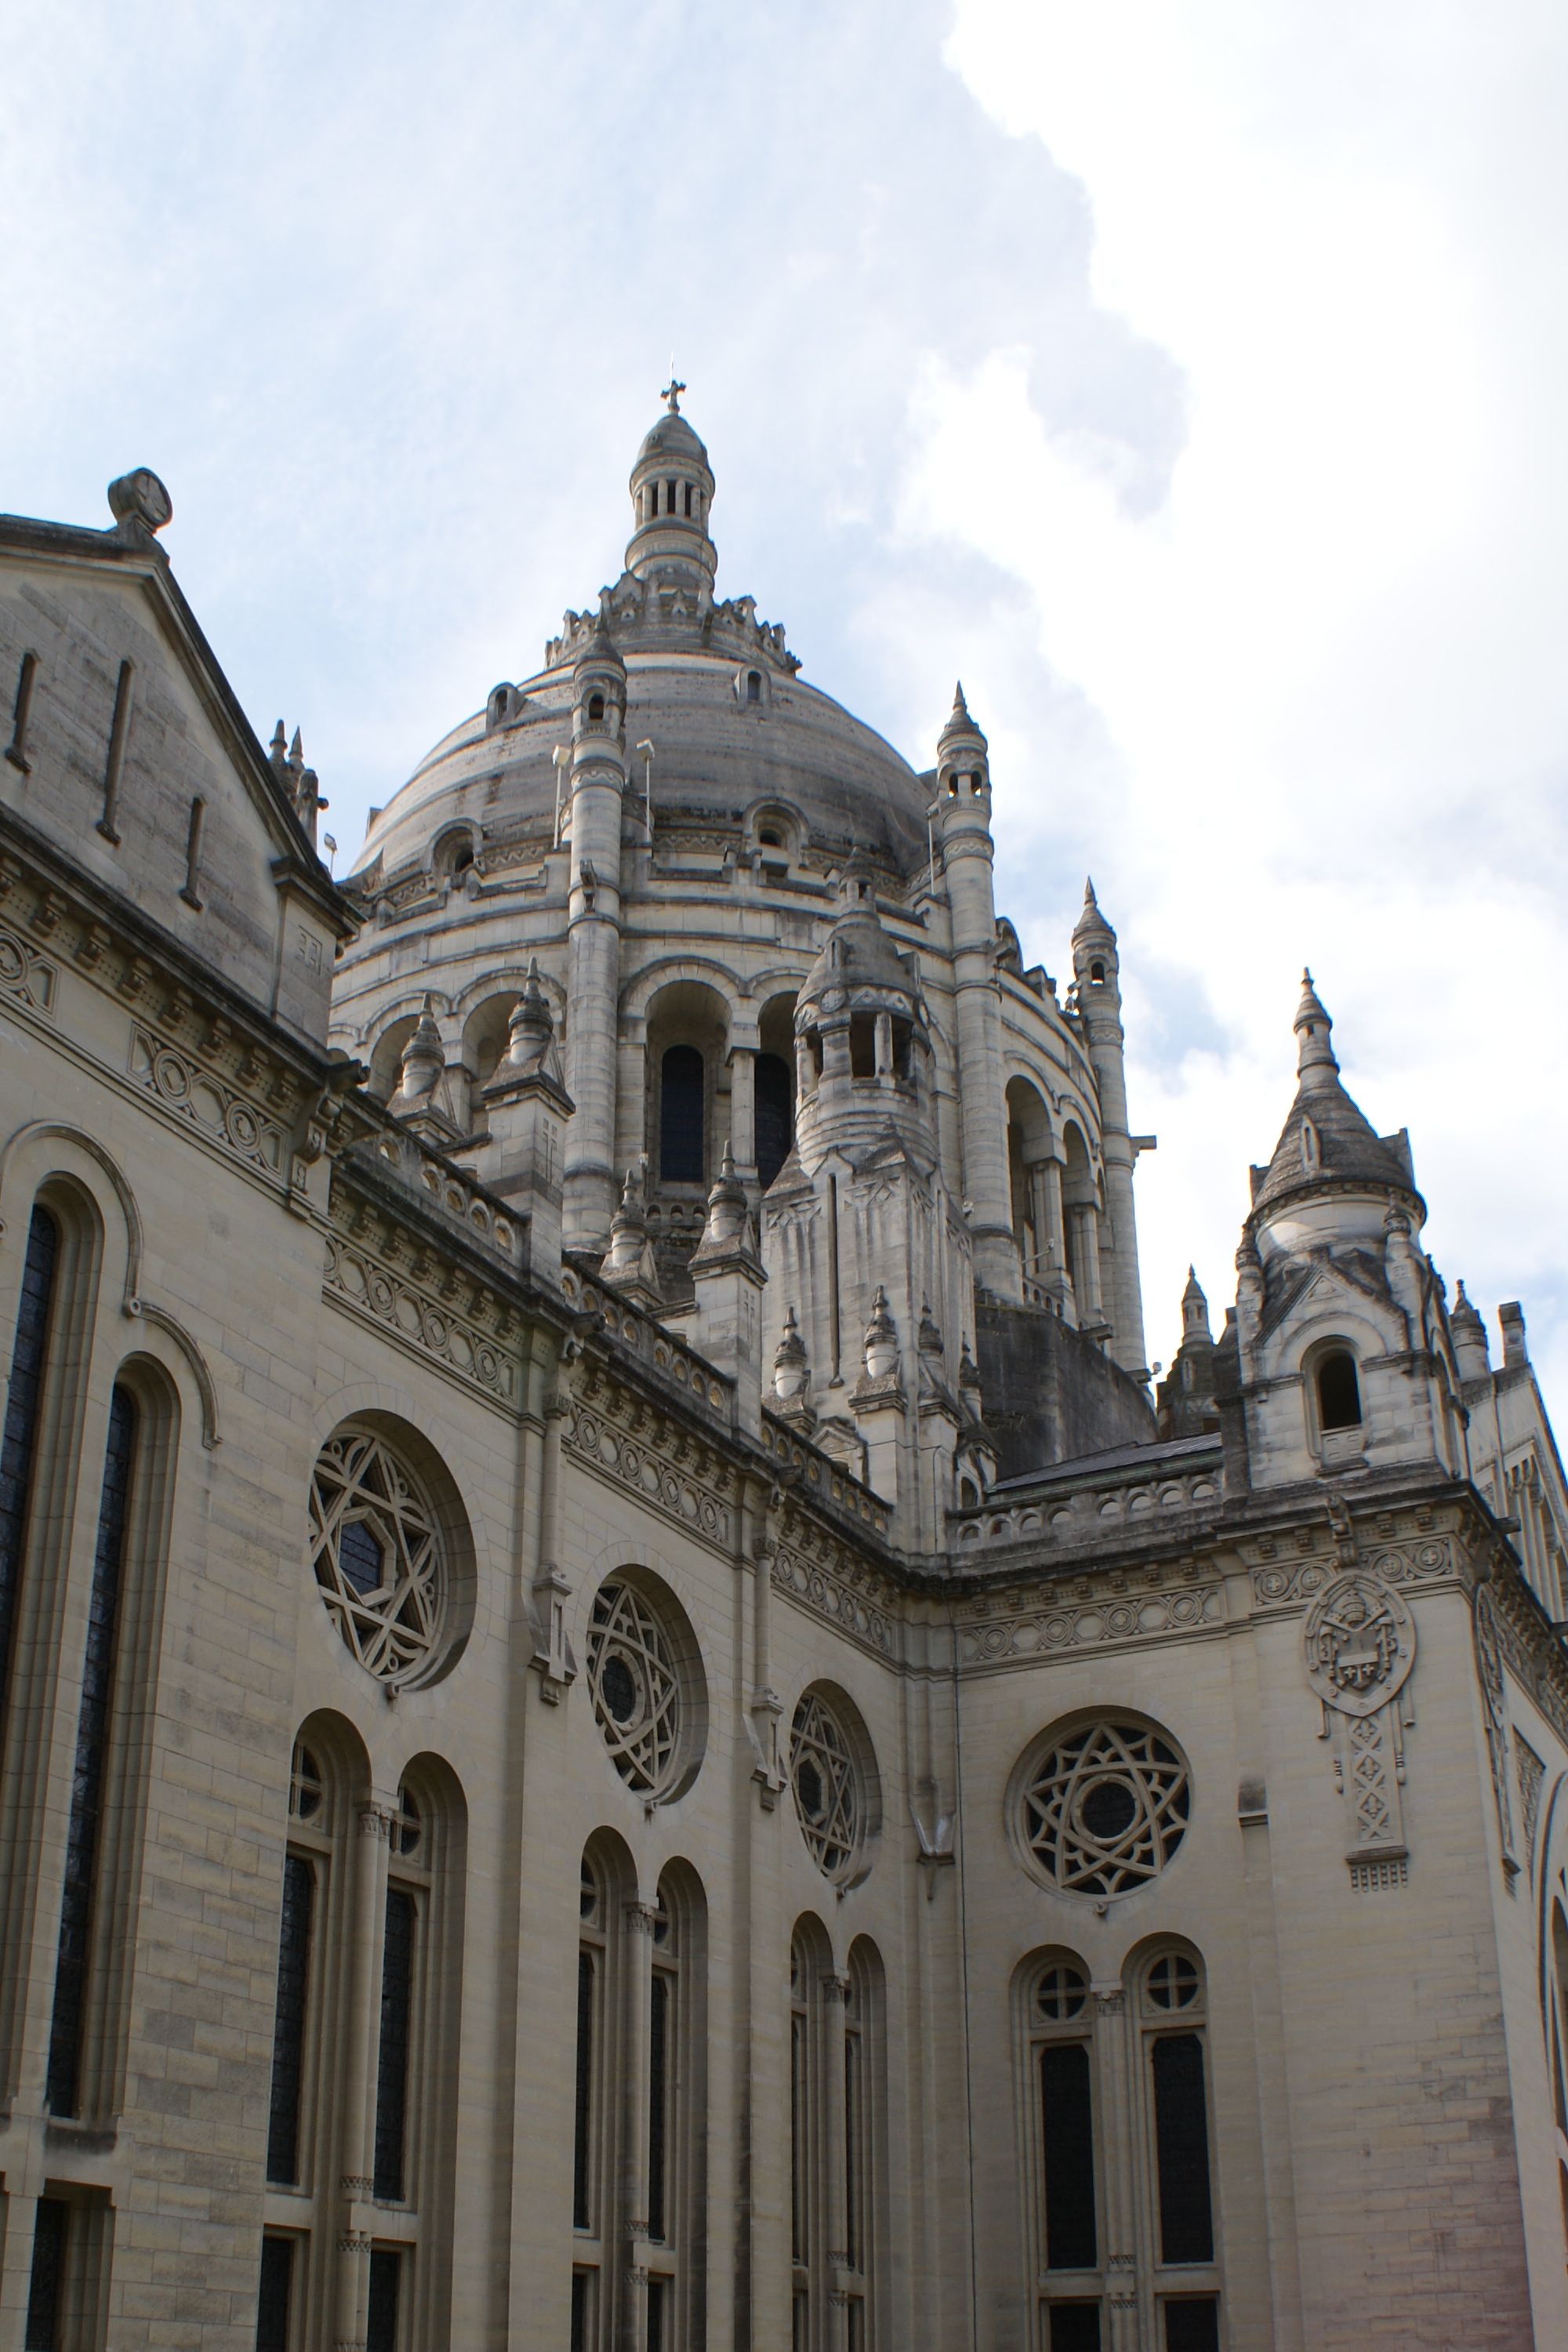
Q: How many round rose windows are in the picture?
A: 4